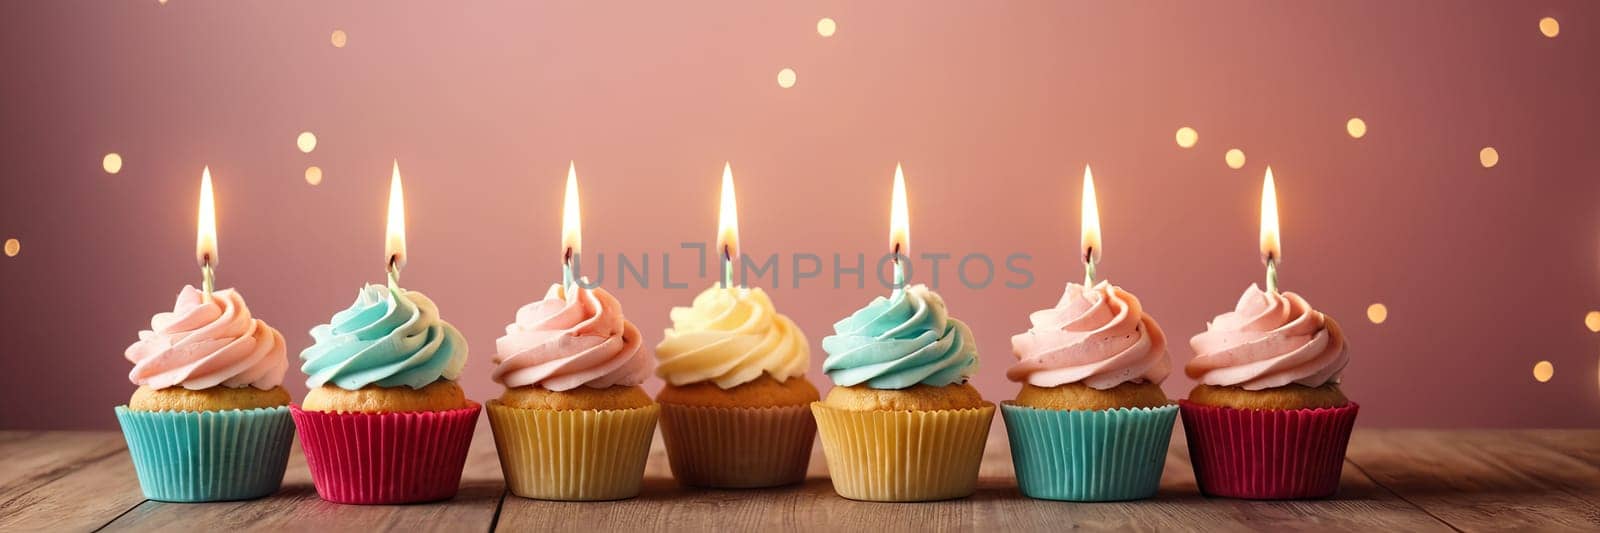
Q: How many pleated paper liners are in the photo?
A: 7